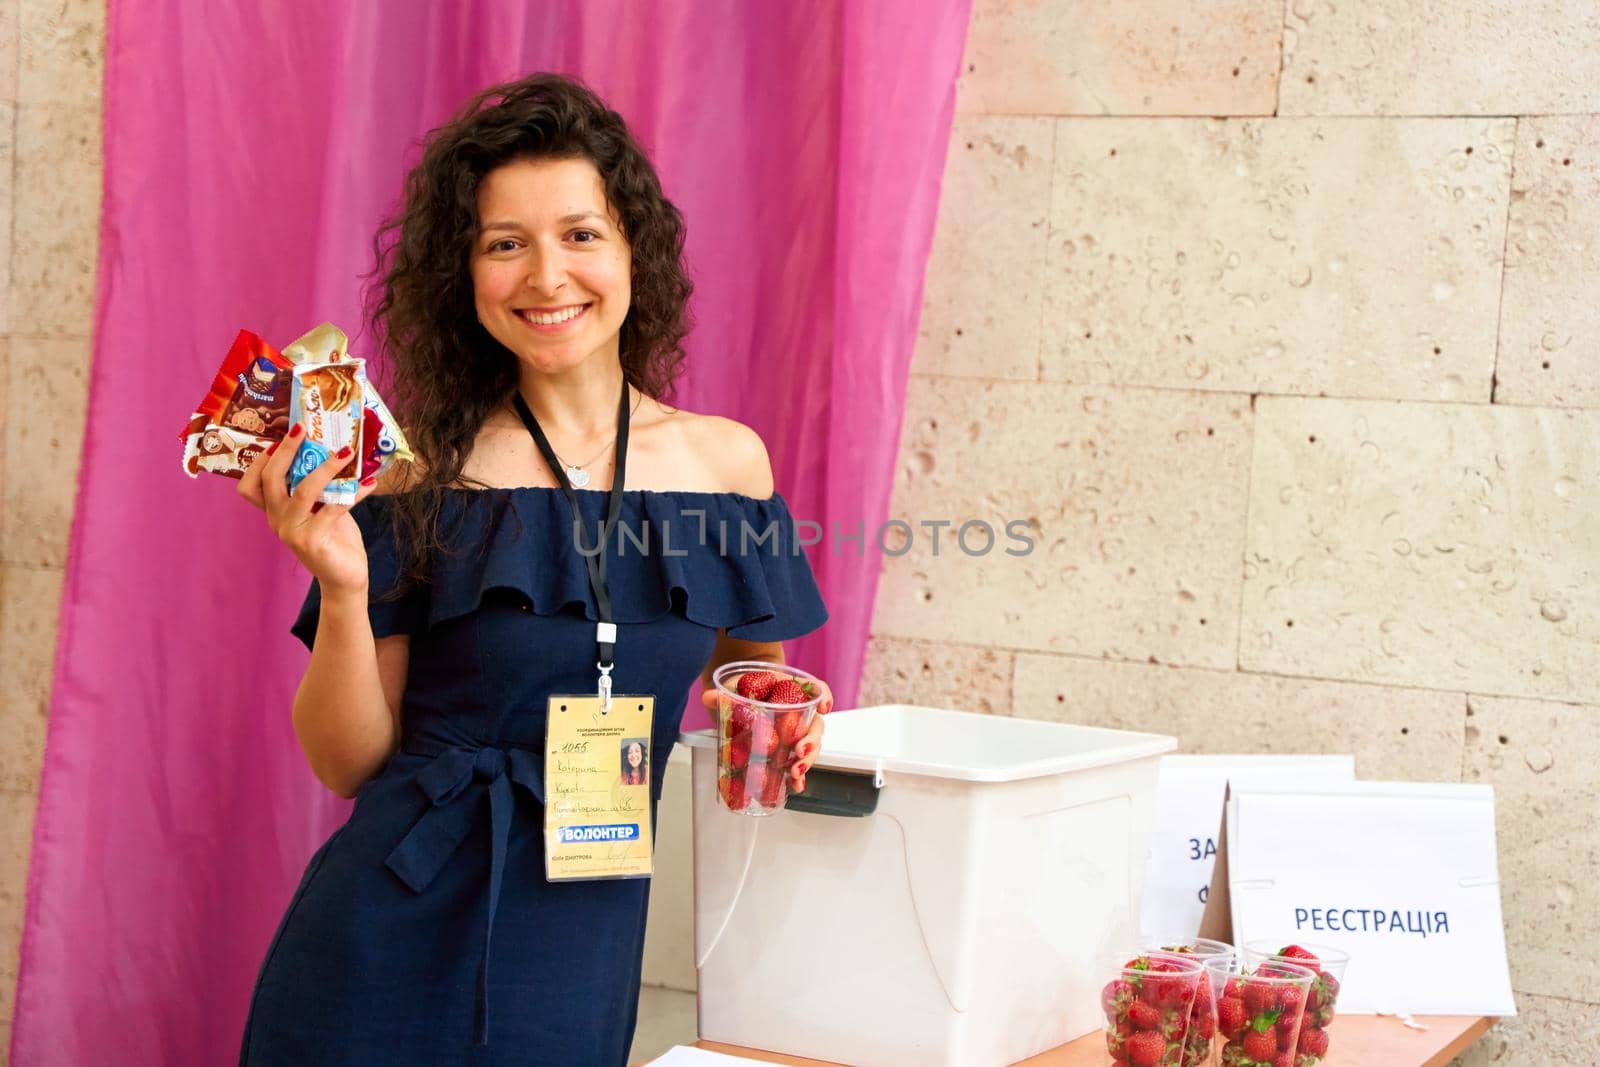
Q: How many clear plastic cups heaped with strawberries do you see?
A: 5